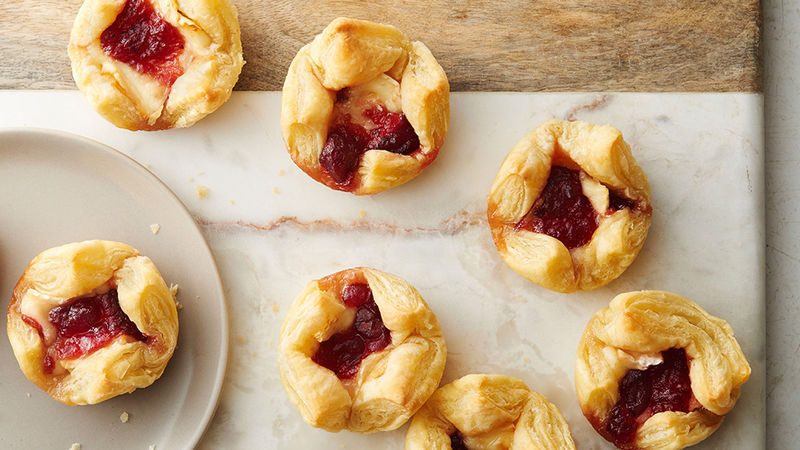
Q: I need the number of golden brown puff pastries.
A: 7